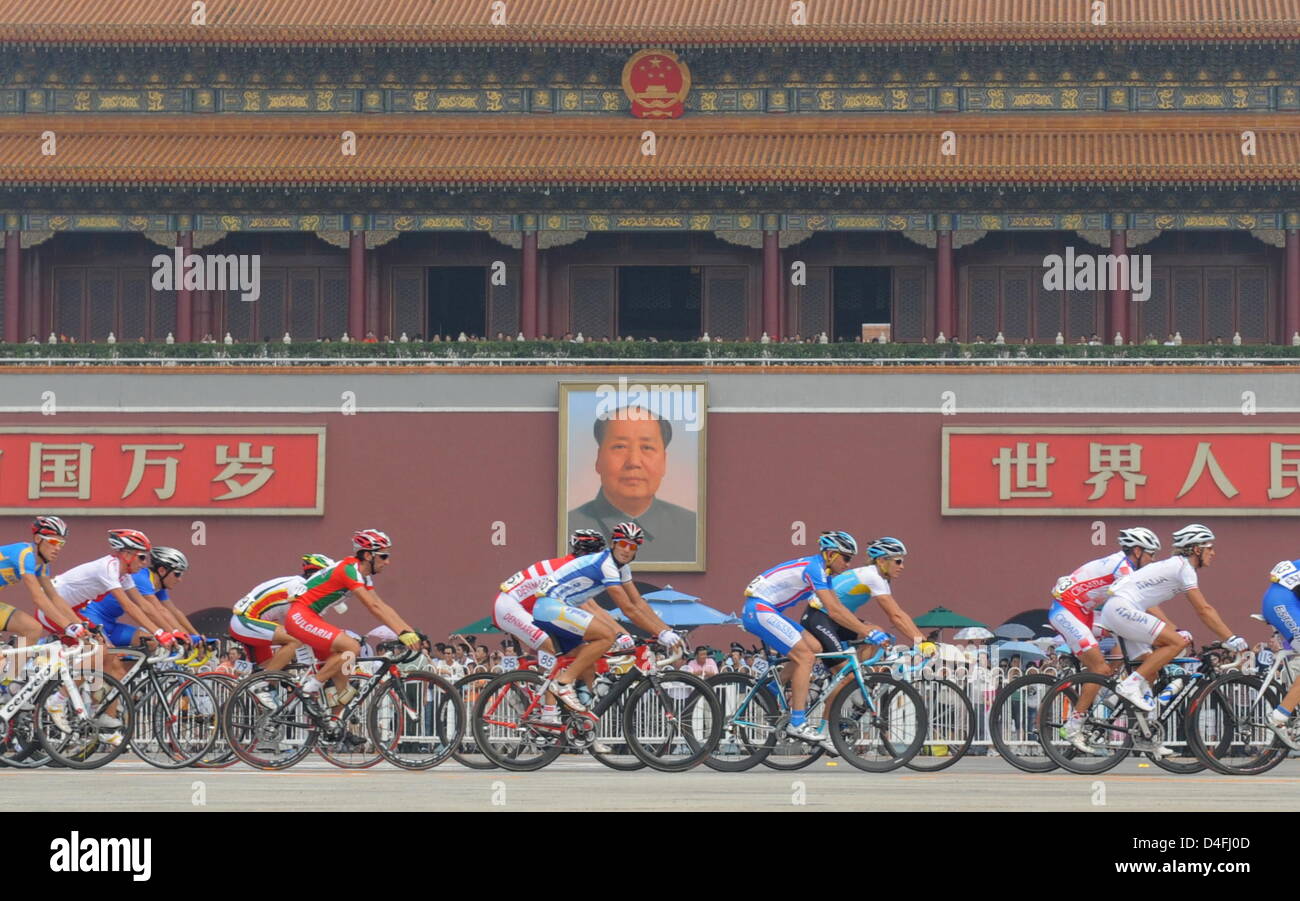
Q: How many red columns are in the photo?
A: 8